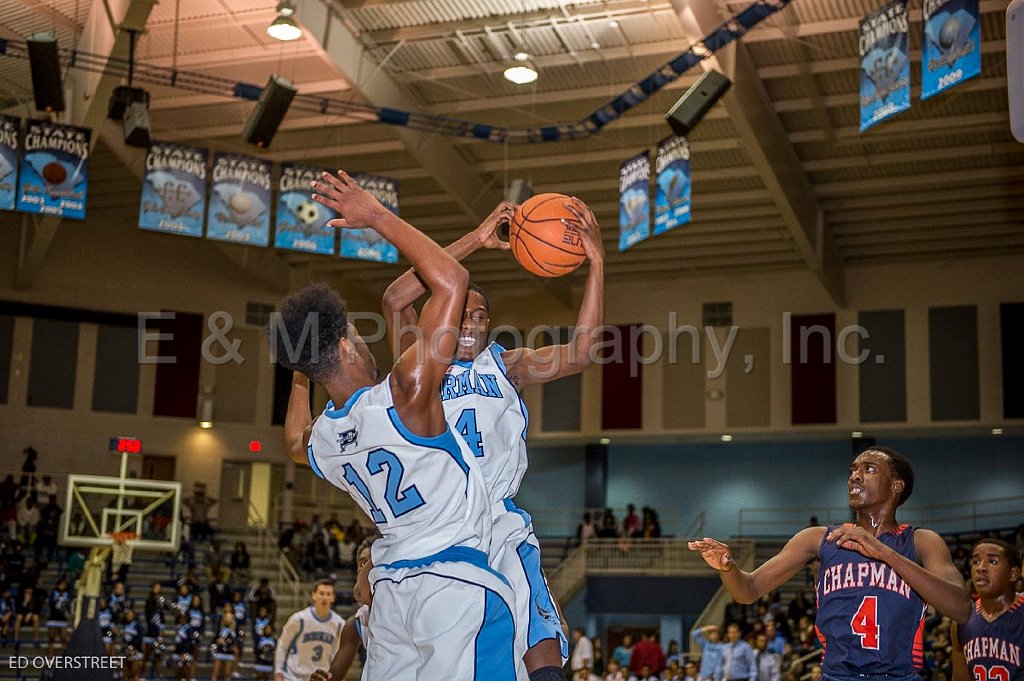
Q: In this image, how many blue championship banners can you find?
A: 10